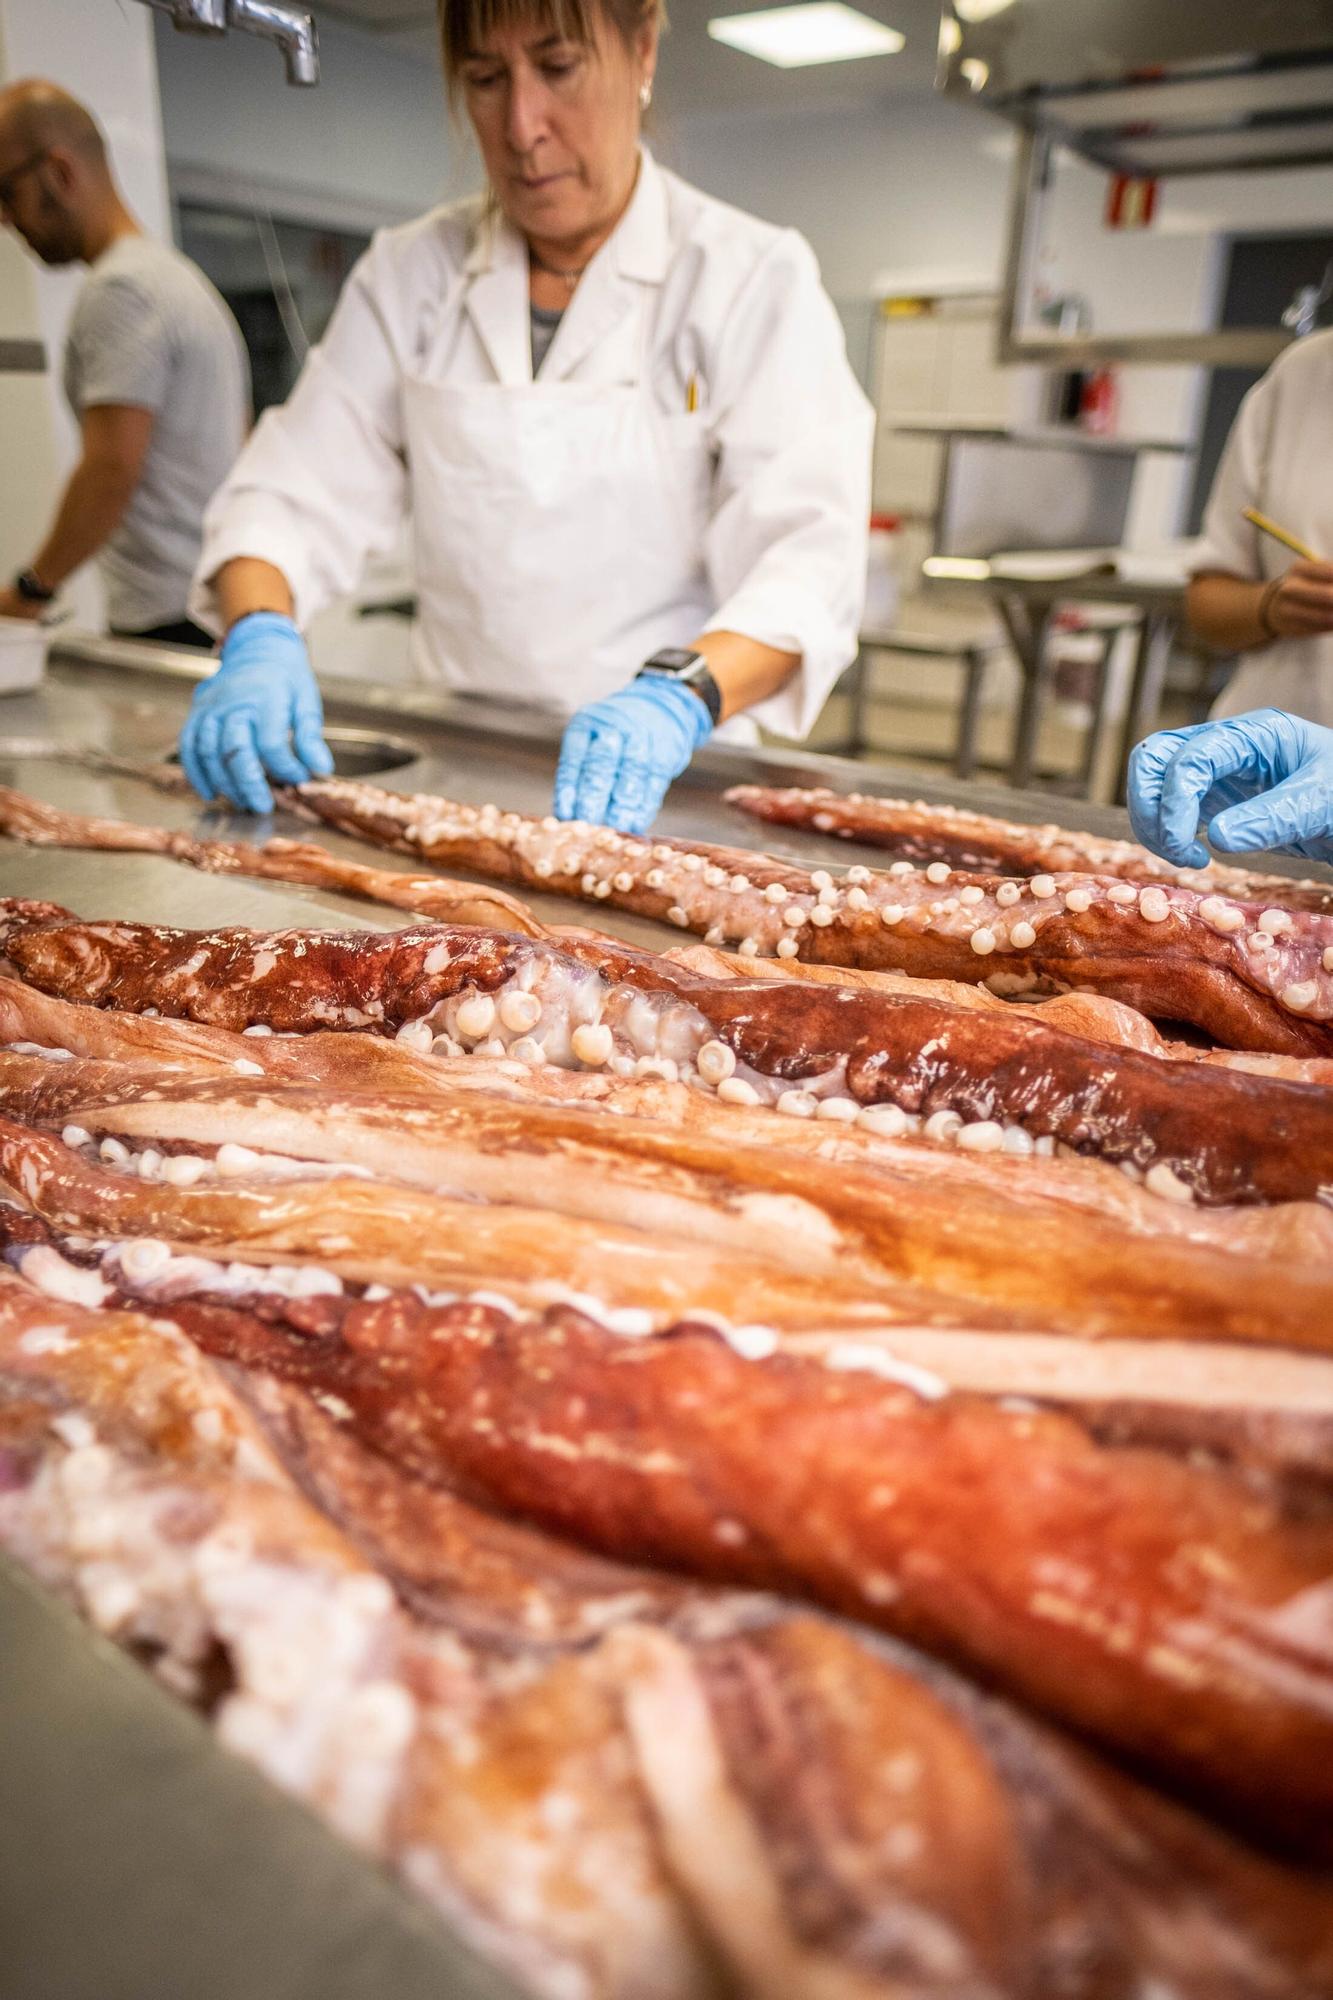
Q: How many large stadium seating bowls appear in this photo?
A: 0